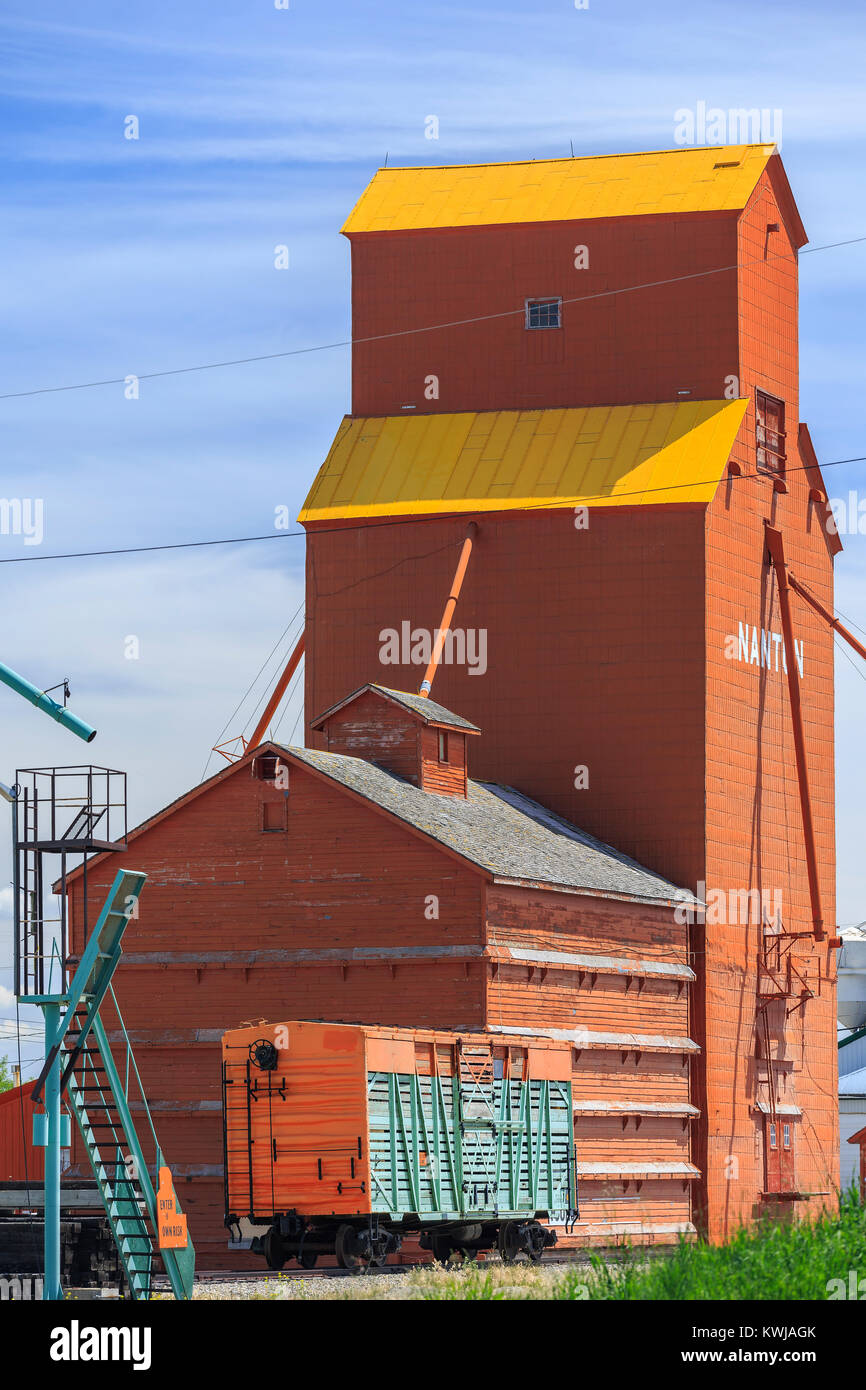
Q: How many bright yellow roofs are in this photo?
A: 2